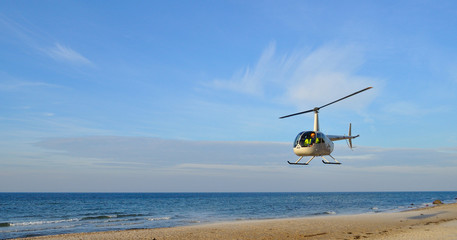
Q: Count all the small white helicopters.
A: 1